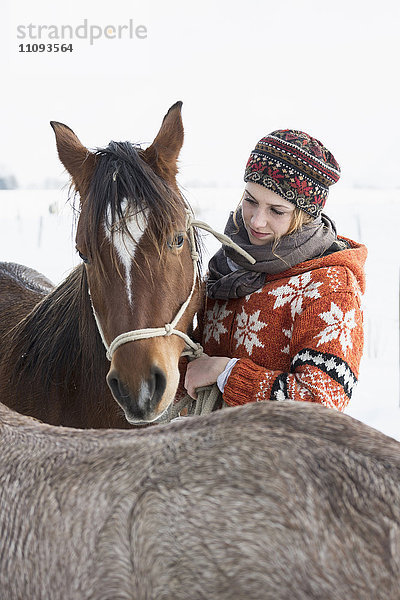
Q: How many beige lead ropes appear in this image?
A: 1